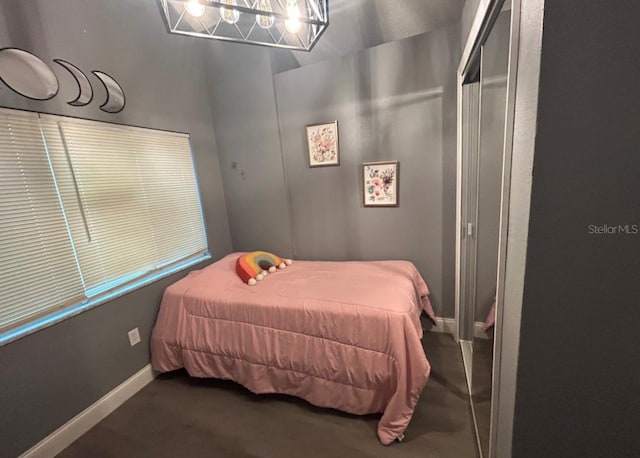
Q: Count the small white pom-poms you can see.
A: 6